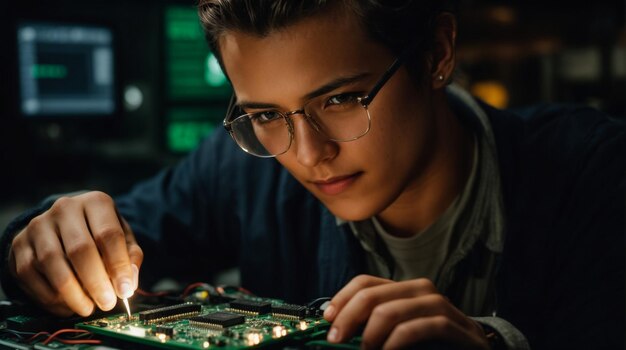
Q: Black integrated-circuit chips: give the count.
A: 4